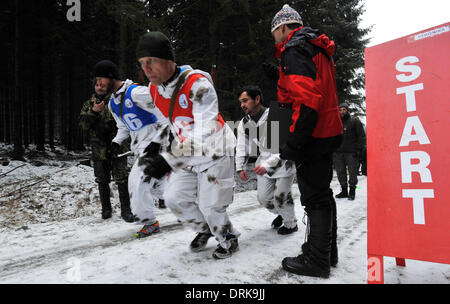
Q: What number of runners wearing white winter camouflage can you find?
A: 3